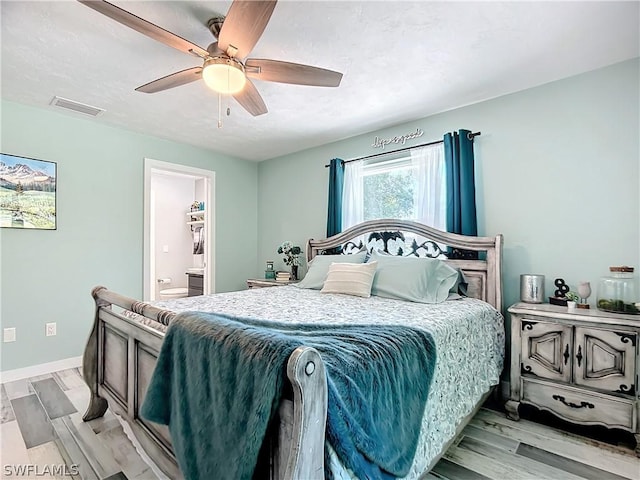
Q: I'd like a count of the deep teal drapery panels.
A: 2